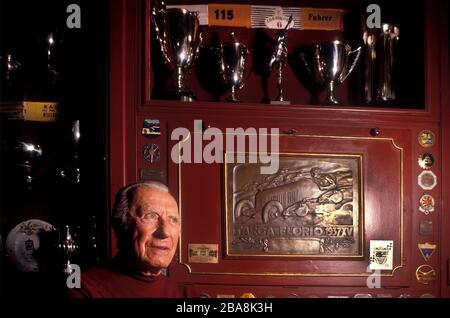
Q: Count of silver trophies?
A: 5